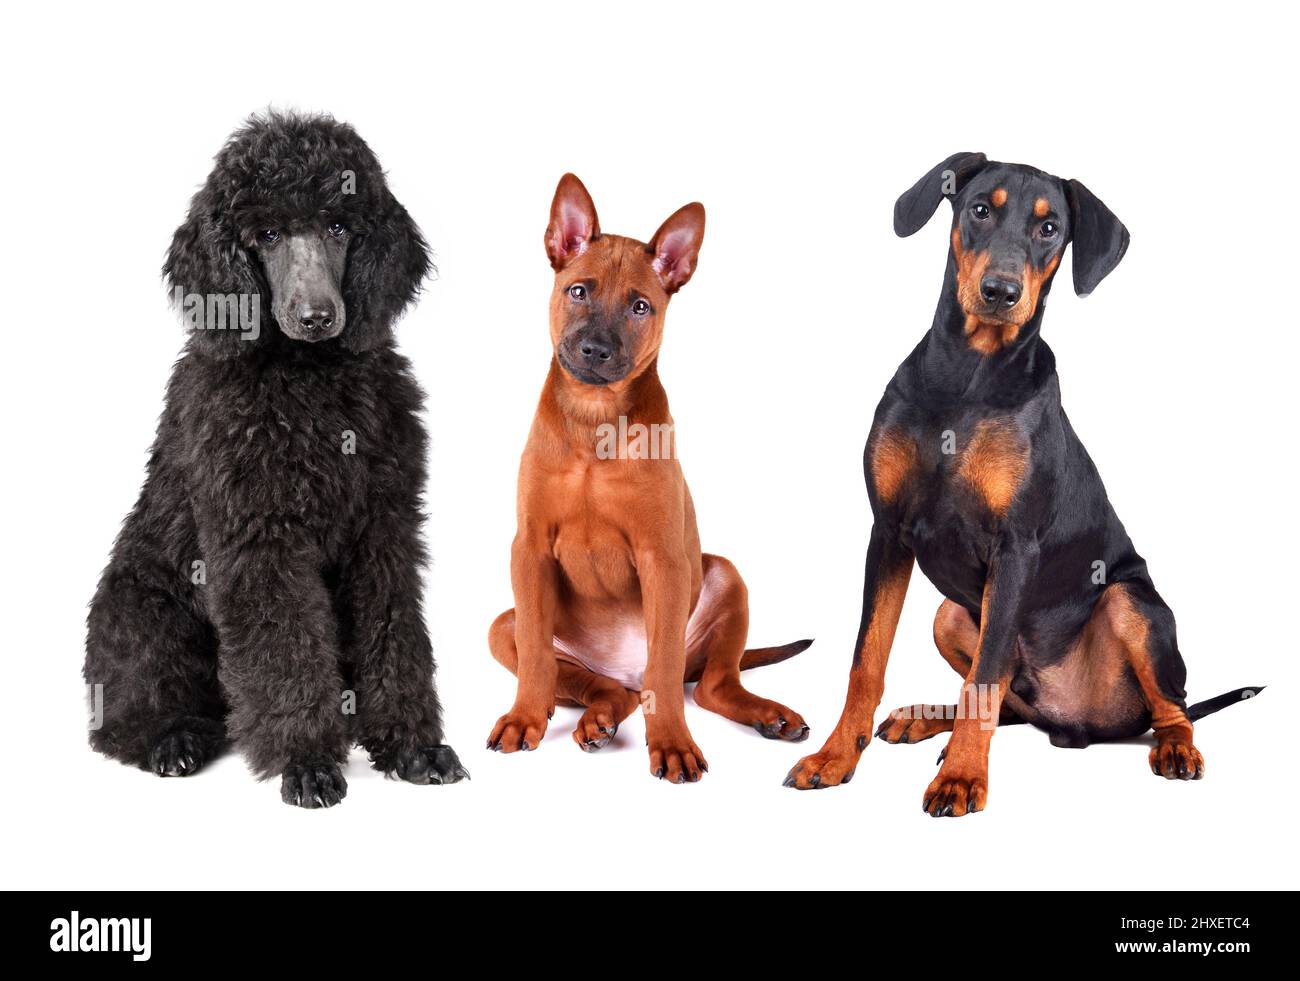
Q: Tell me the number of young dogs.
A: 3